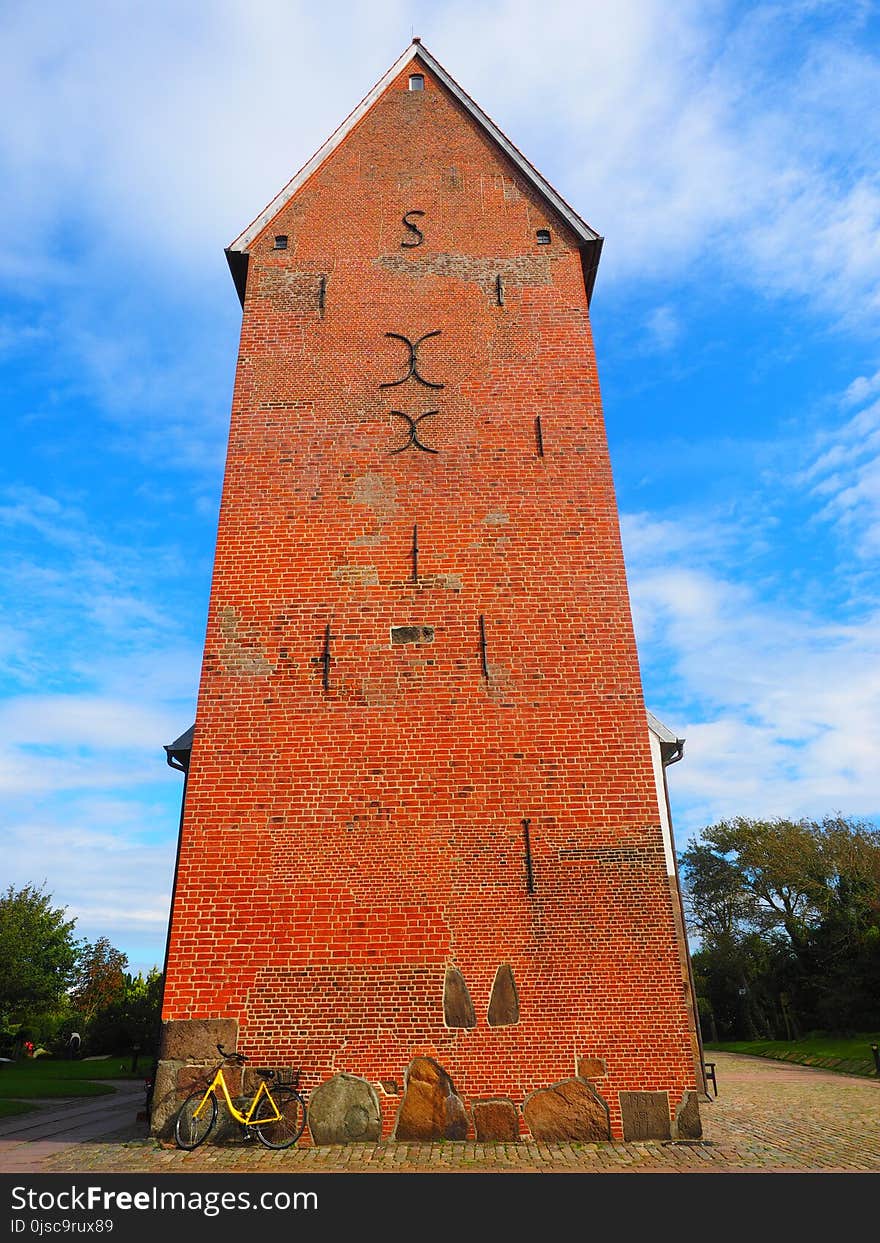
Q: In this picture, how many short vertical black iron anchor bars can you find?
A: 7